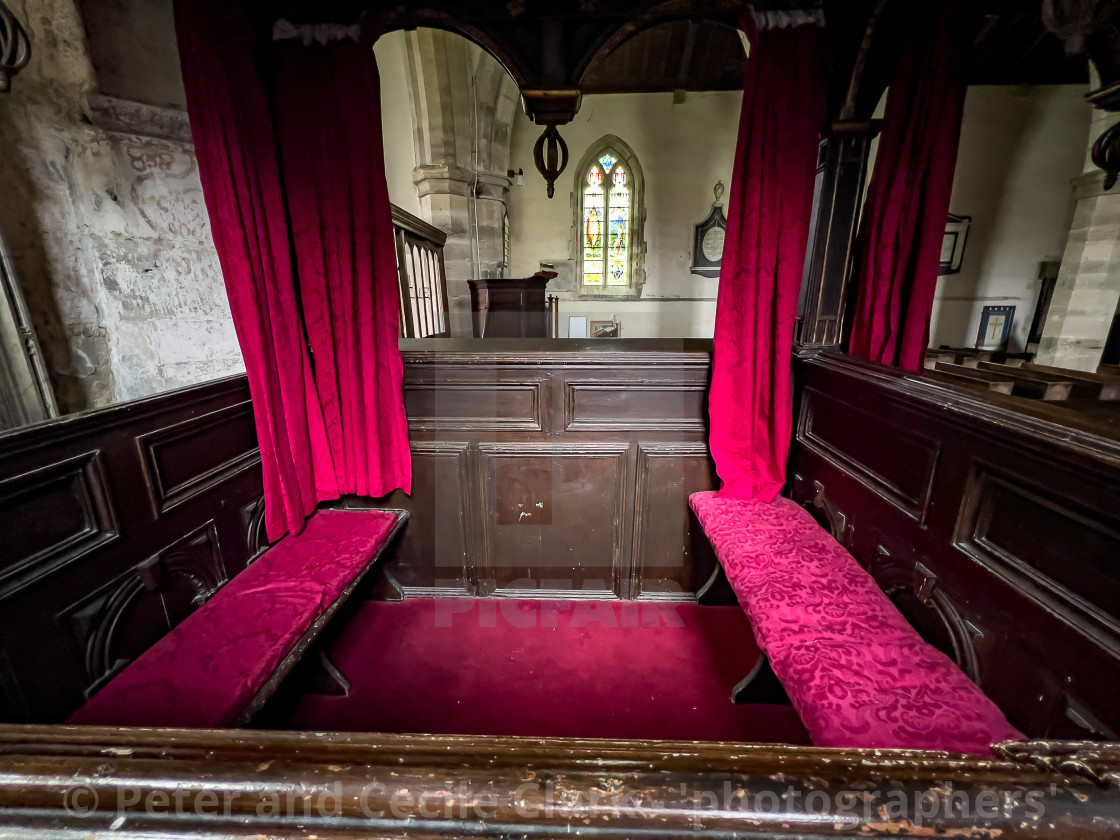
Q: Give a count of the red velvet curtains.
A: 4